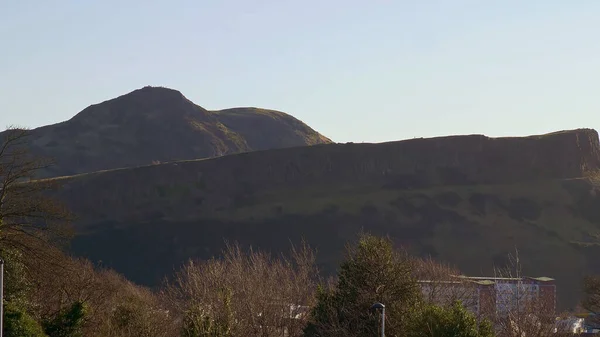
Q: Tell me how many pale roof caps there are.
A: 2